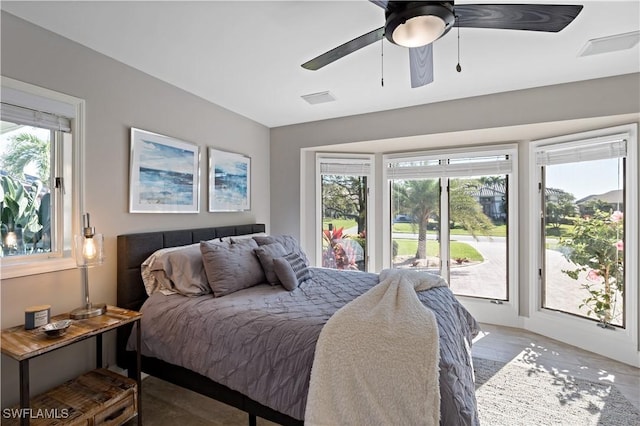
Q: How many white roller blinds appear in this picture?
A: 4